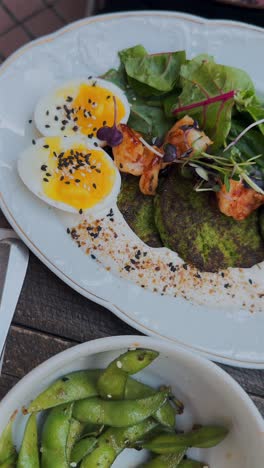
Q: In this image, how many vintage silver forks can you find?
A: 0